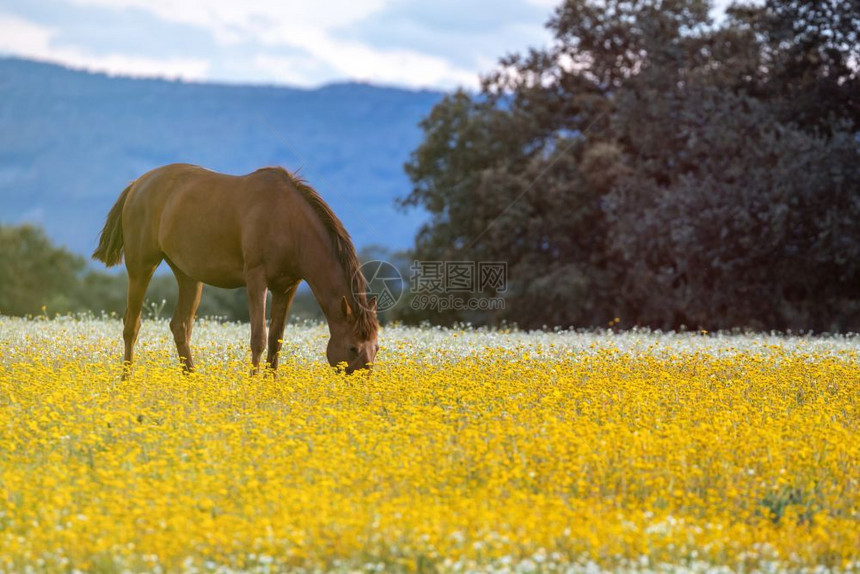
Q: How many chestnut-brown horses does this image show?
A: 1